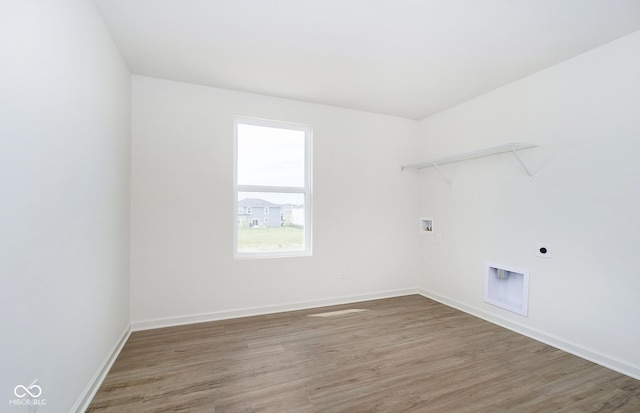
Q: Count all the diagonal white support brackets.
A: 2